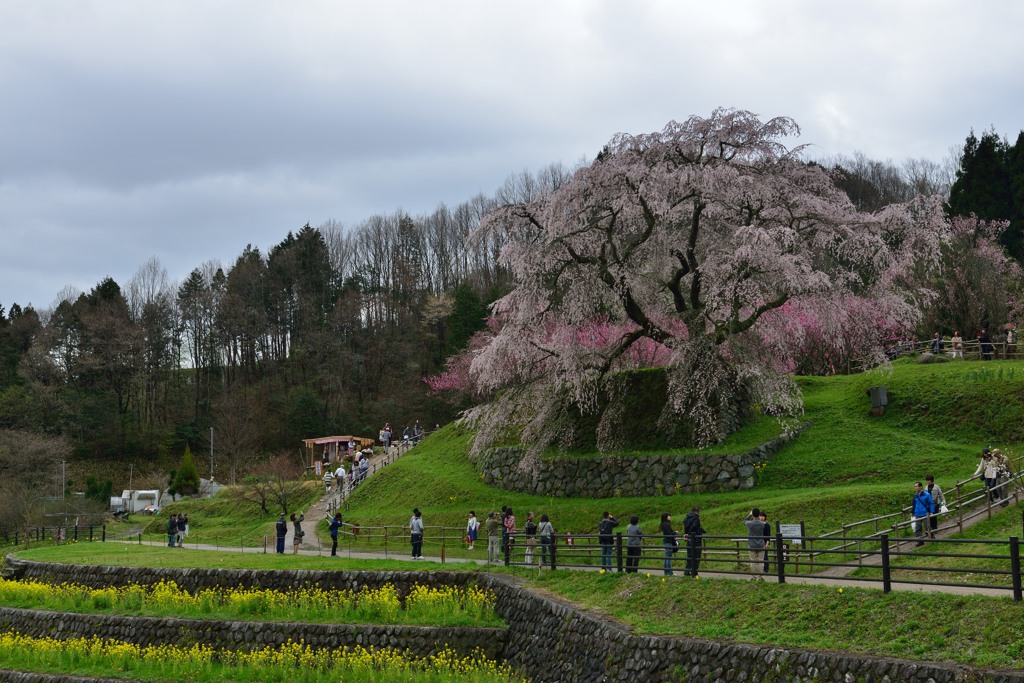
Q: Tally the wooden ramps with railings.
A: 2